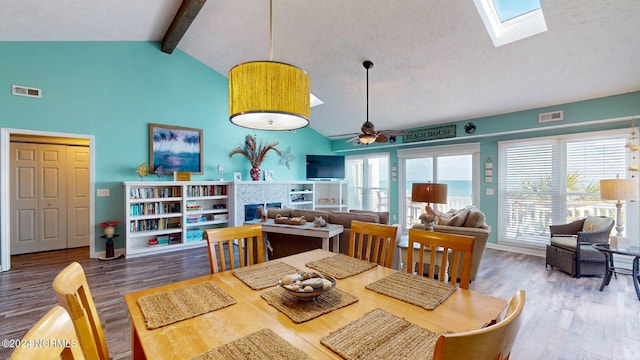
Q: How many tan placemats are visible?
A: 7